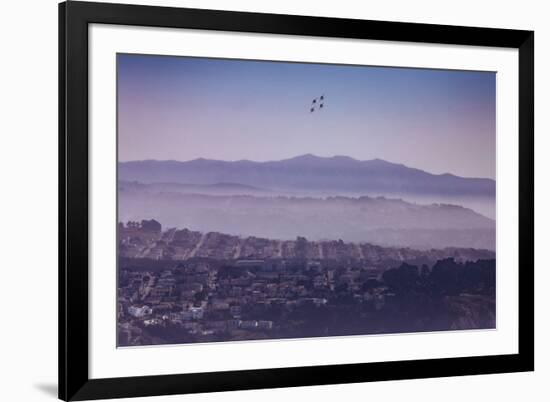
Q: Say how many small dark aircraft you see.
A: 4